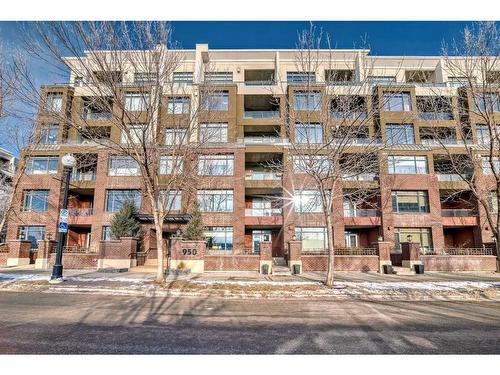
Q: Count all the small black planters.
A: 4